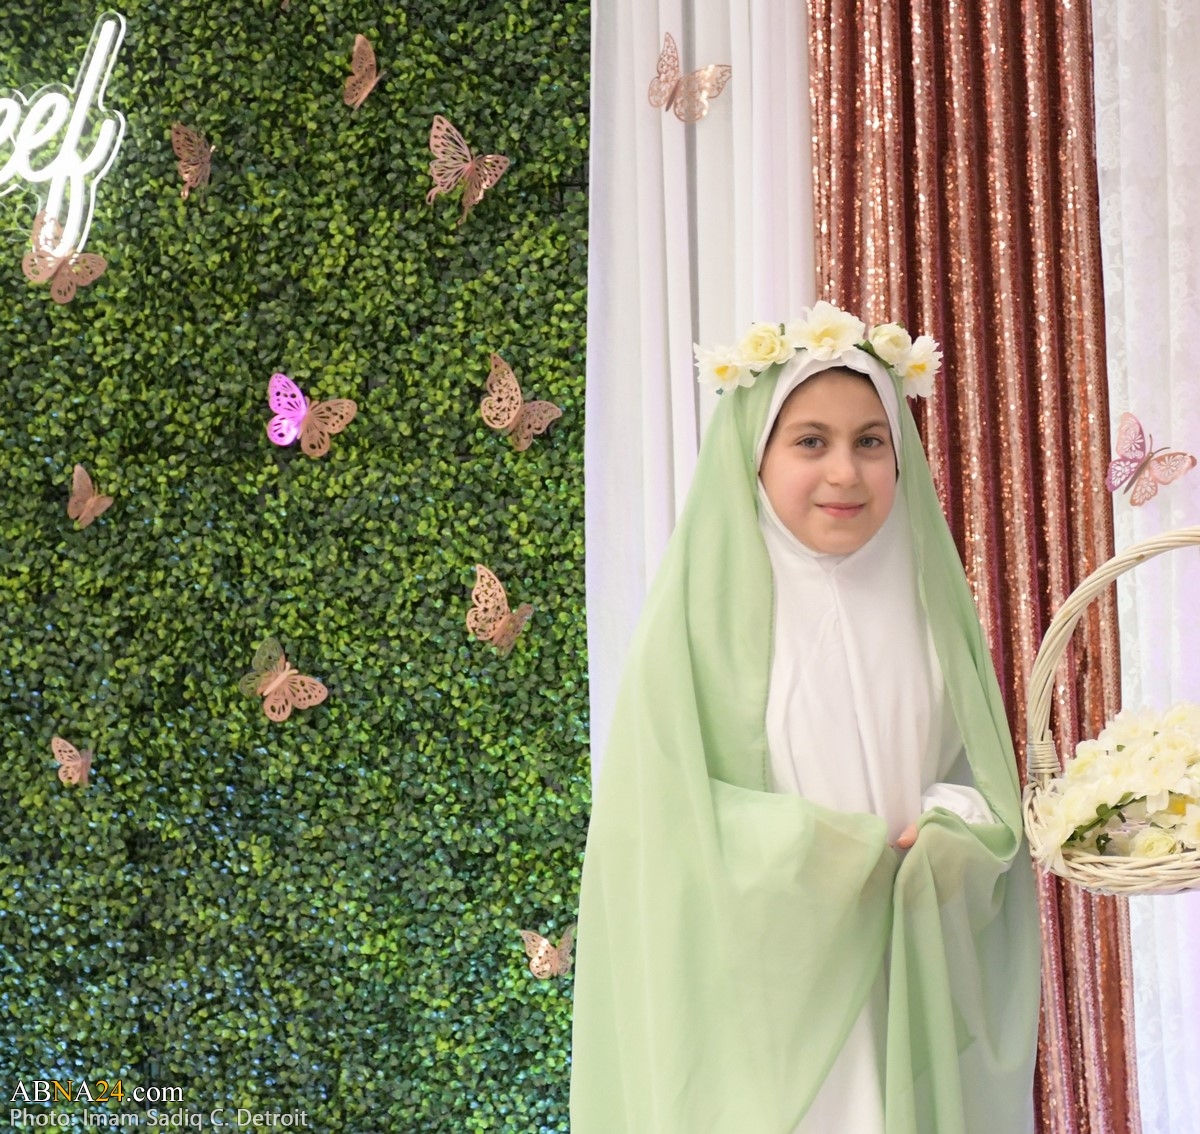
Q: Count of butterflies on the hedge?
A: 11